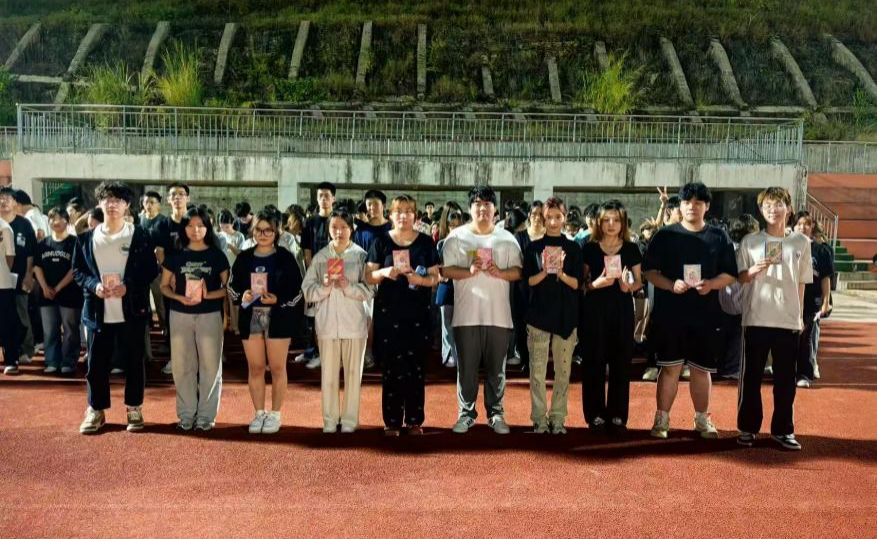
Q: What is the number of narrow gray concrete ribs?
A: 14